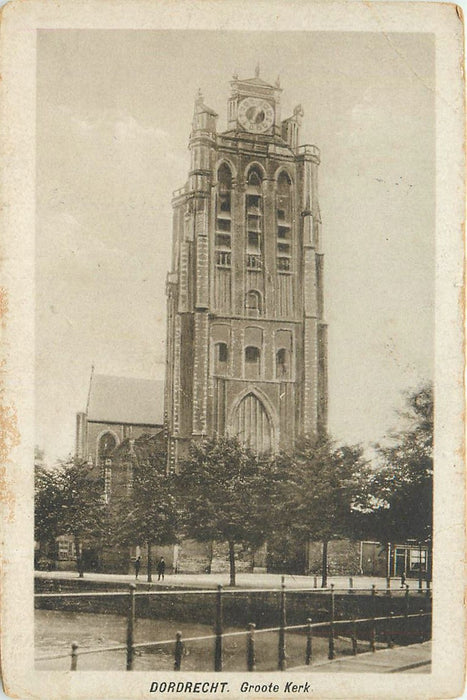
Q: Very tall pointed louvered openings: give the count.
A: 3